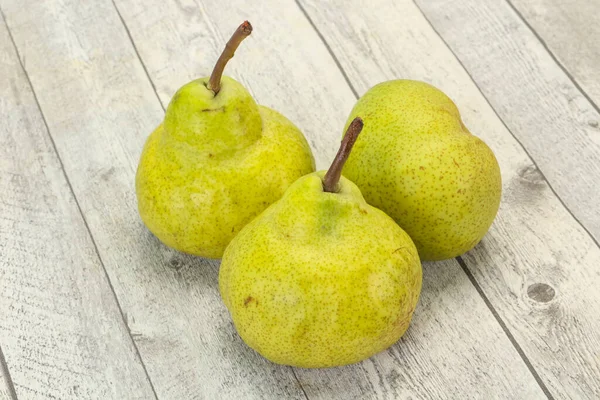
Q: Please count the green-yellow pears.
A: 3